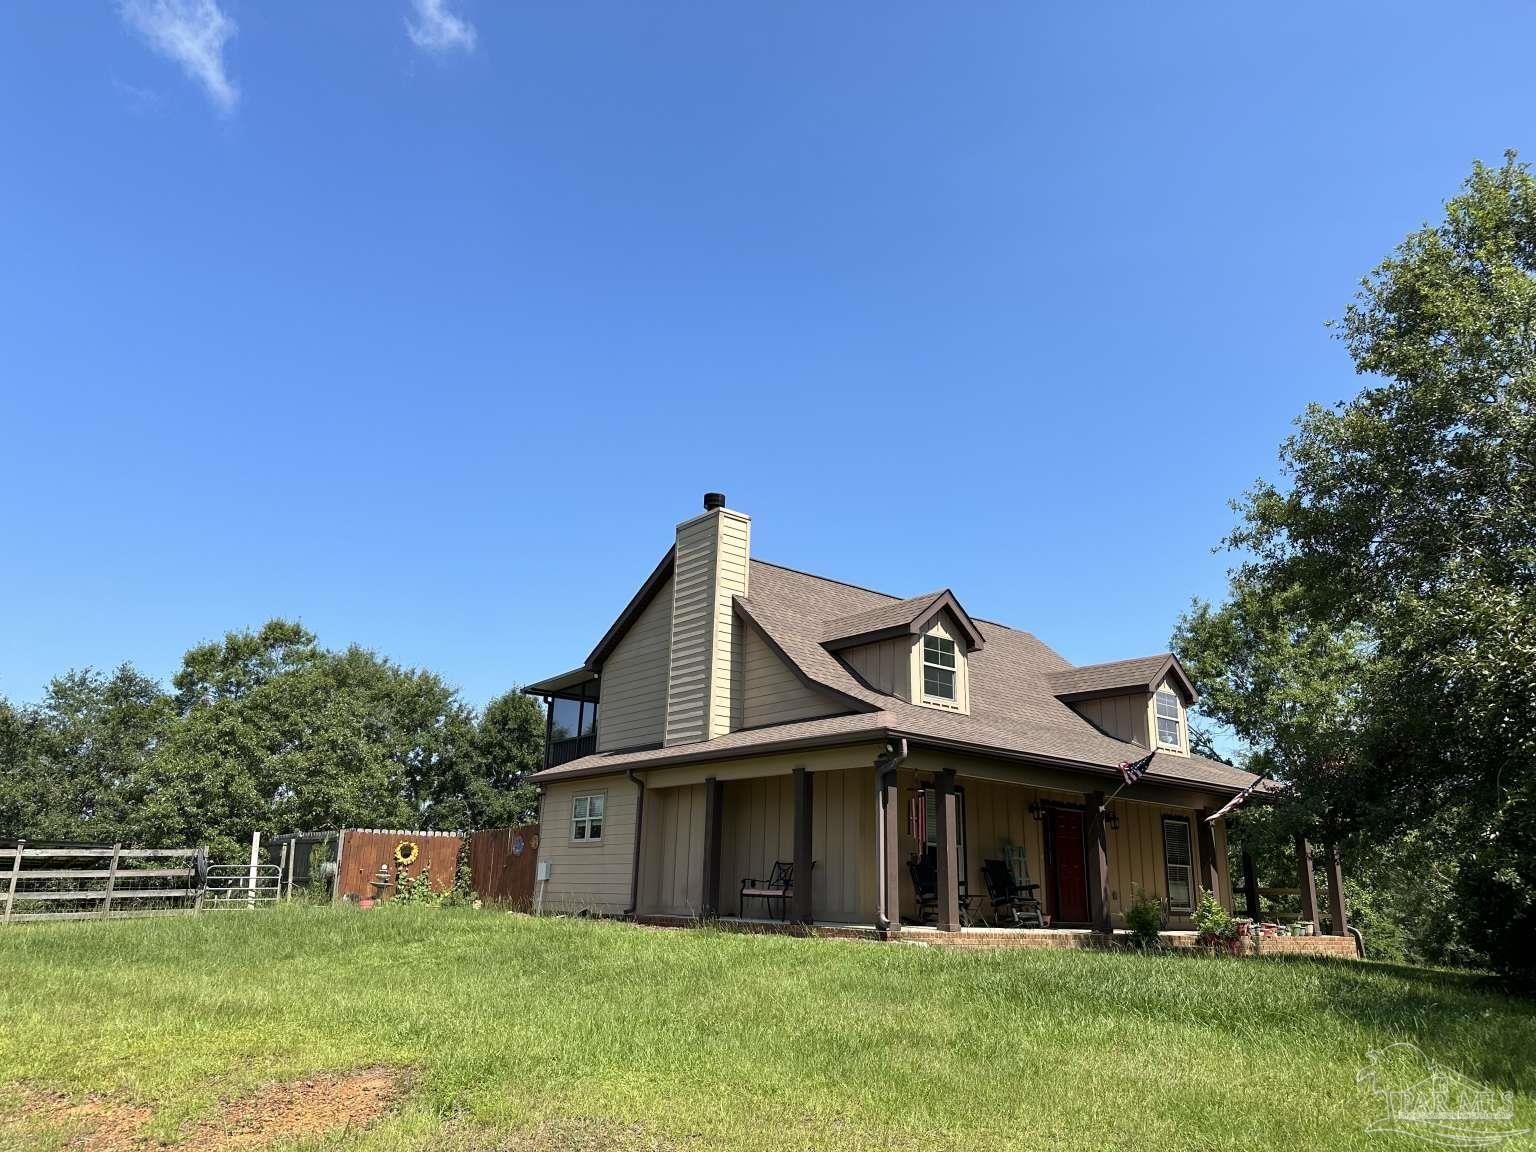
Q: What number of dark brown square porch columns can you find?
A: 9